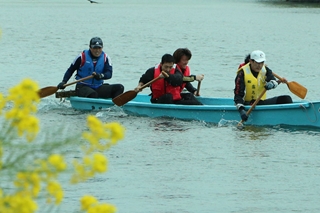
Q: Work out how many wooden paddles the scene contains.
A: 5